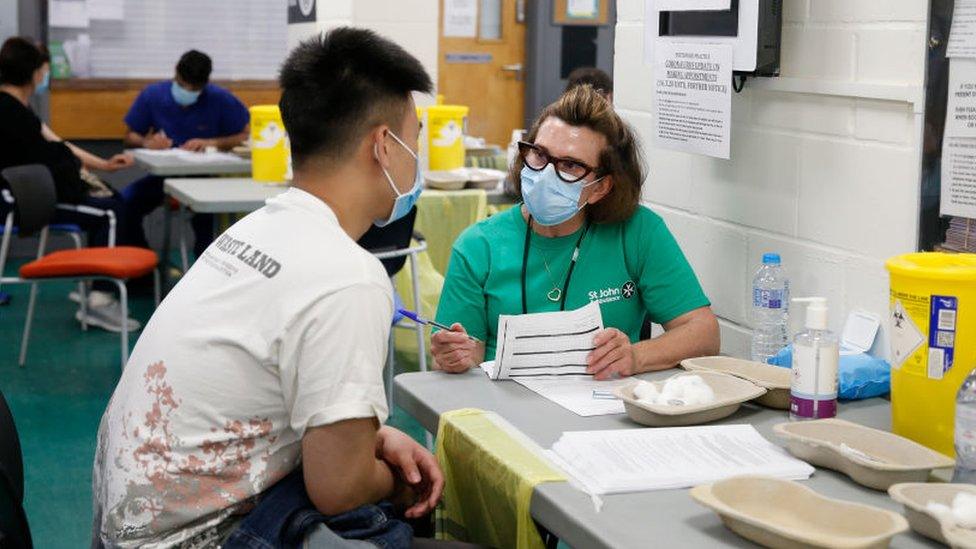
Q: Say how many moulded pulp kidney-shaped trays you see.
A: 7